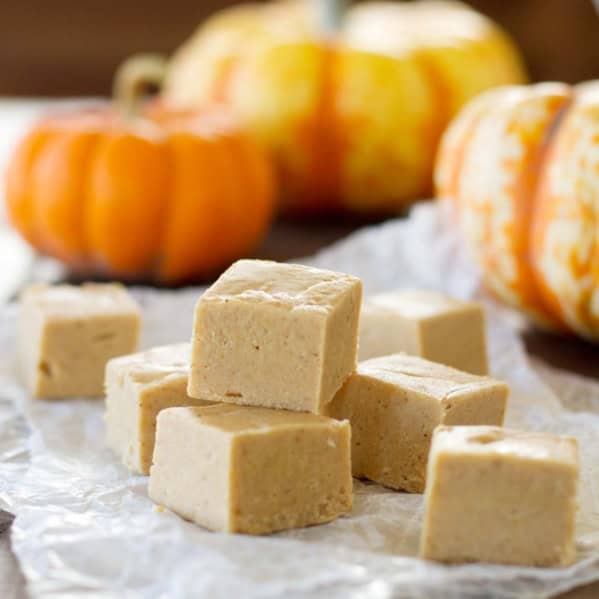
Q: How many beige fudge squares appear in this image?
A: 7